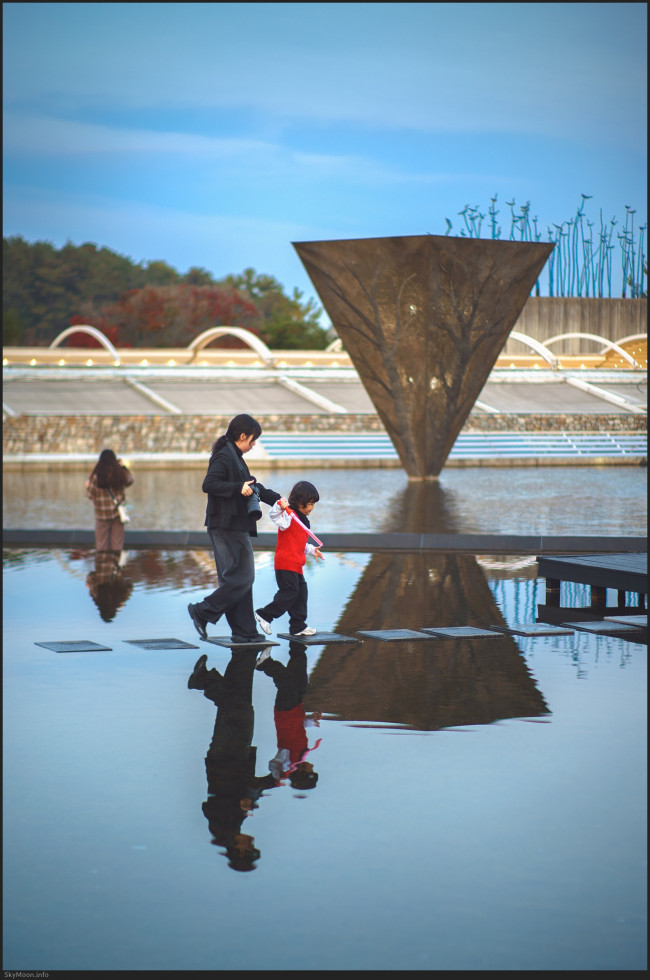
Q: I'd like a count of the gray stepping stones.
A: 9